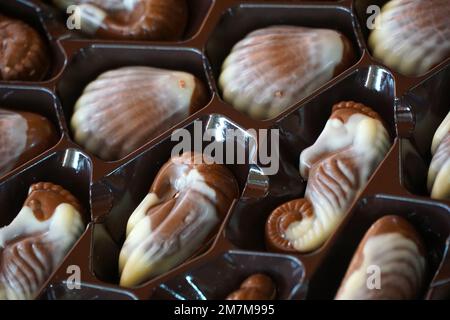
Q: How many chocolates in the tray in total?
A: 12